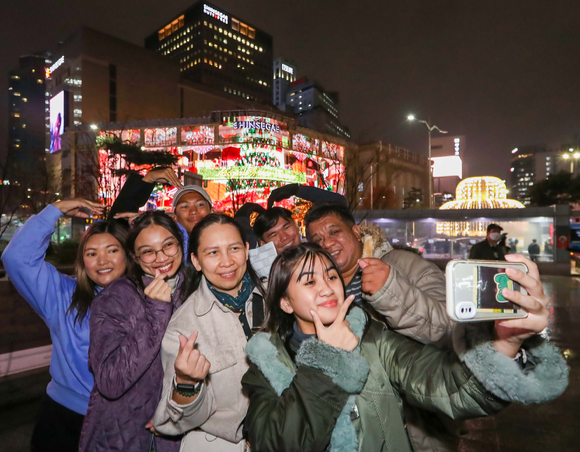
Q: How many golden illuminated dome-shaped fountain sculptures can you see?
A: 1